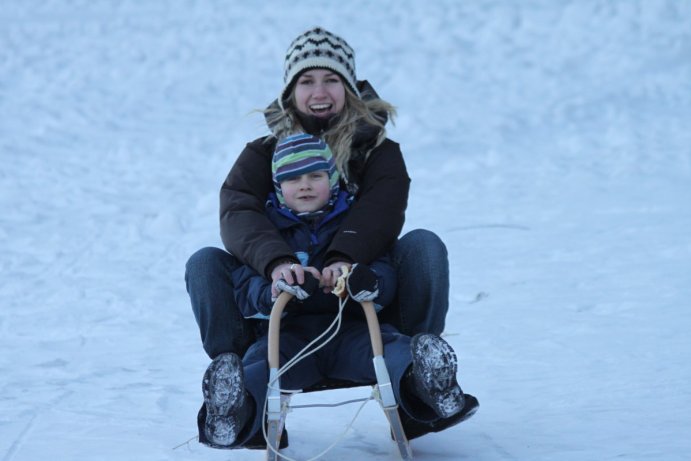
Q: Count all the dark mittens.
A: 2